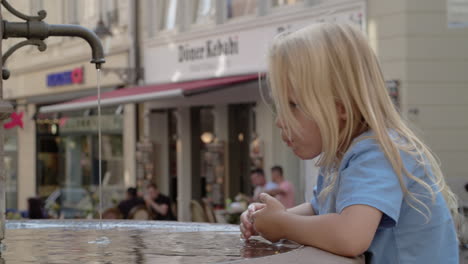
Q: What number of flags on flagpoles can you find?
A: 0